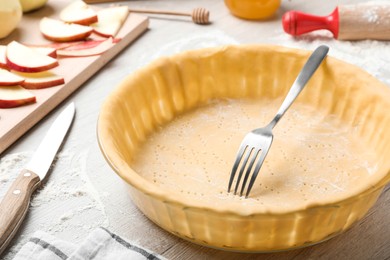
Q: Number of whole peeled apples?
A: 2